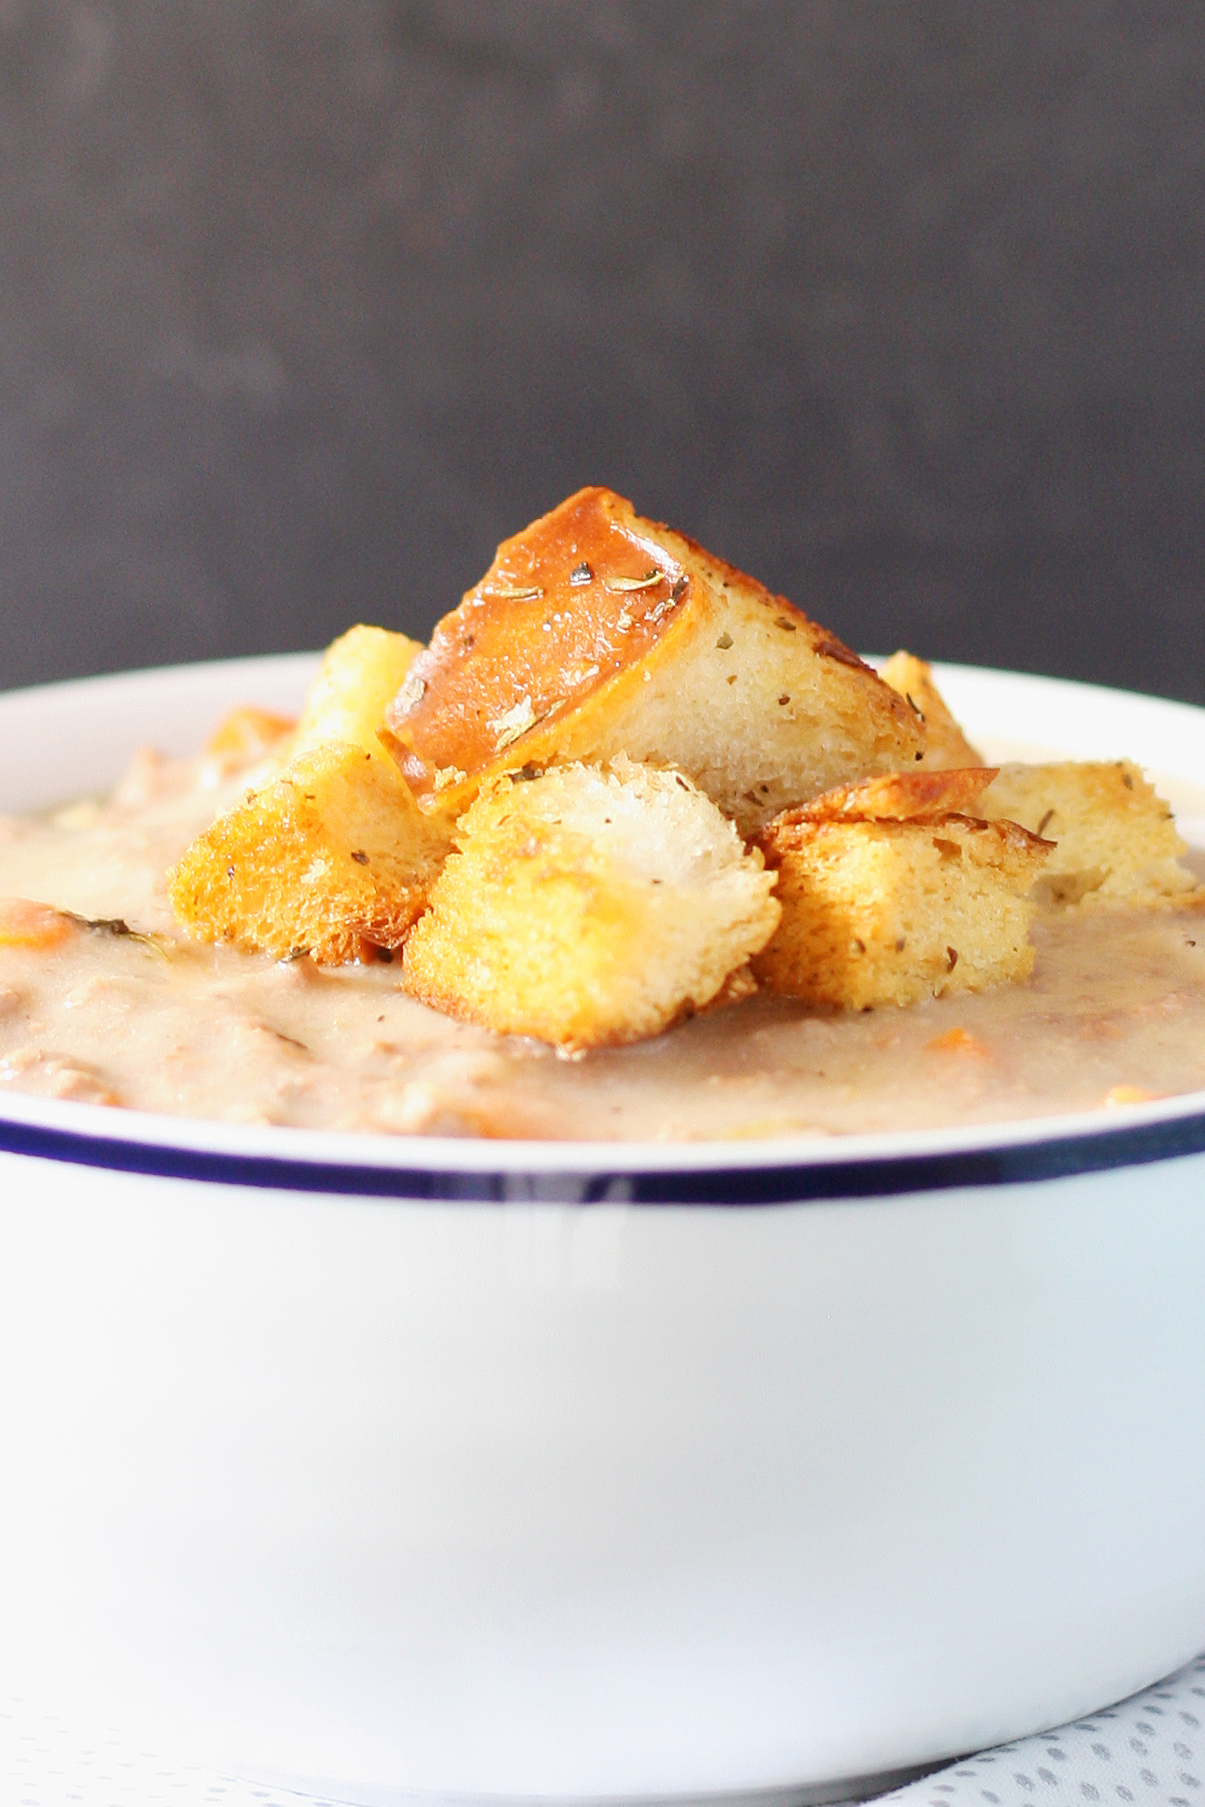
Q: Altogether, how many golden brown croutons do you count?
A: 7